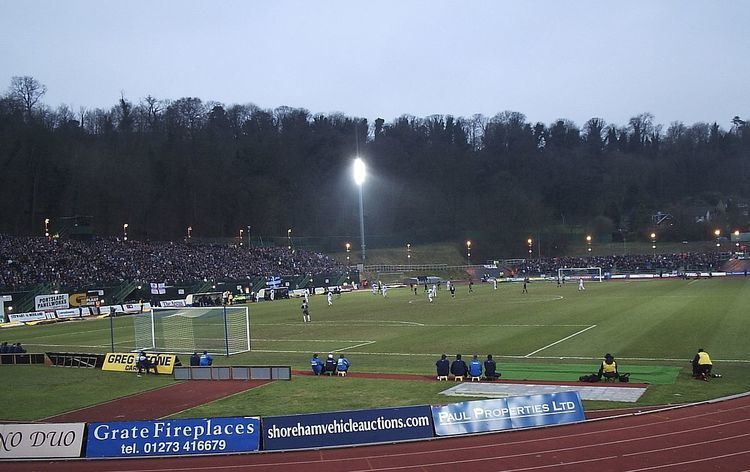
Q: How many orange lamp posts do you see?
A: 13